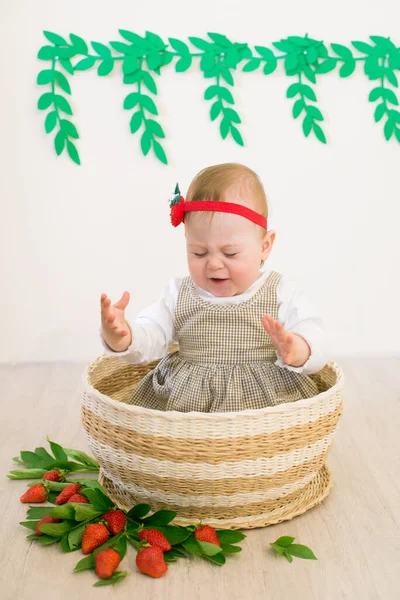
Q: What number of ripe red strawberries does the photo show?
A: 11